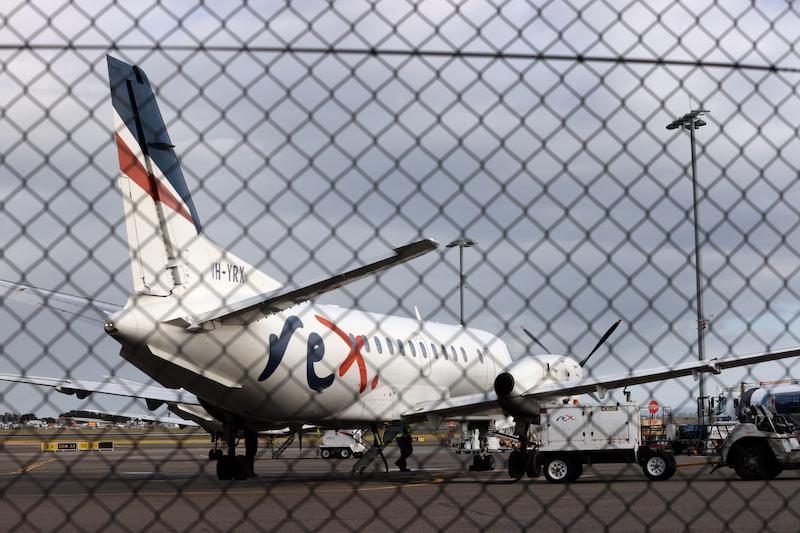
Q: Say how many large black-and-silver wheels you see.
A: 2